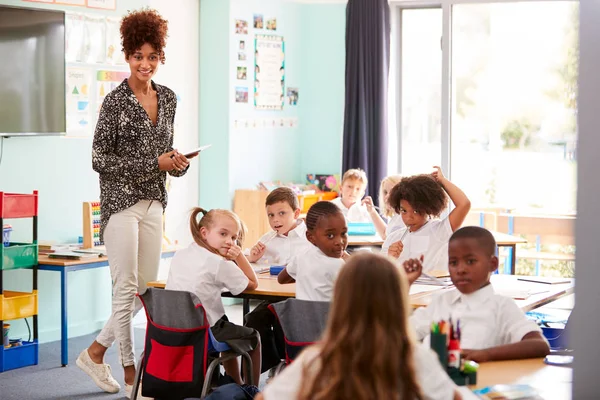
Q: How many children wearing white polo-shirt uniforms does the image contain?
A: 8